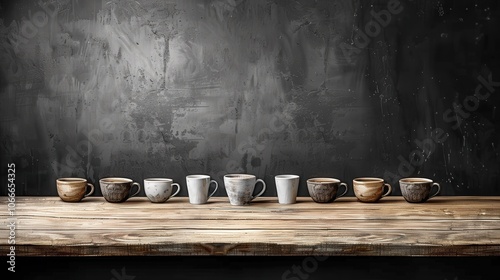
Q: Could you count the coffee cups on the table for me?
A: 9